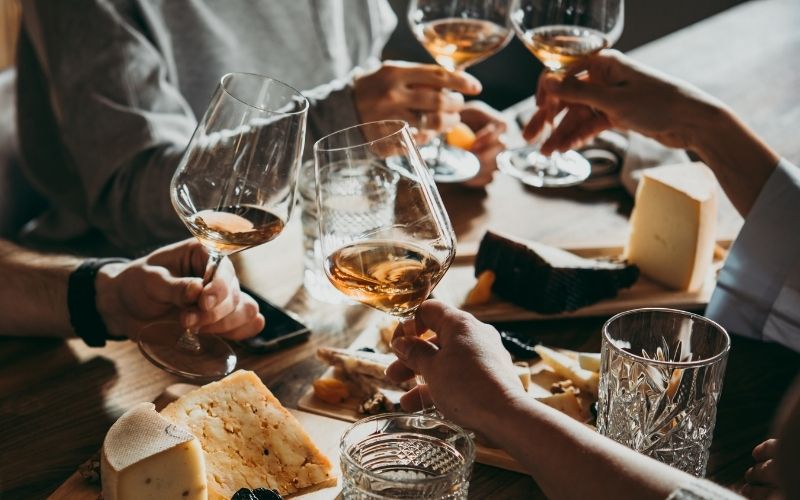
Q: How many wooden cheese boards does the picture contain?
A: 3